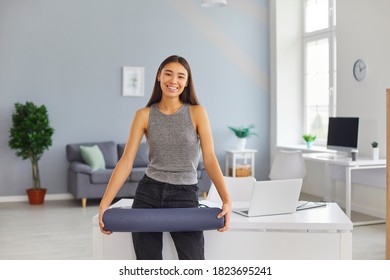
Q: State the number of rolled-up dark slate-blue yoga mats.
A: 1